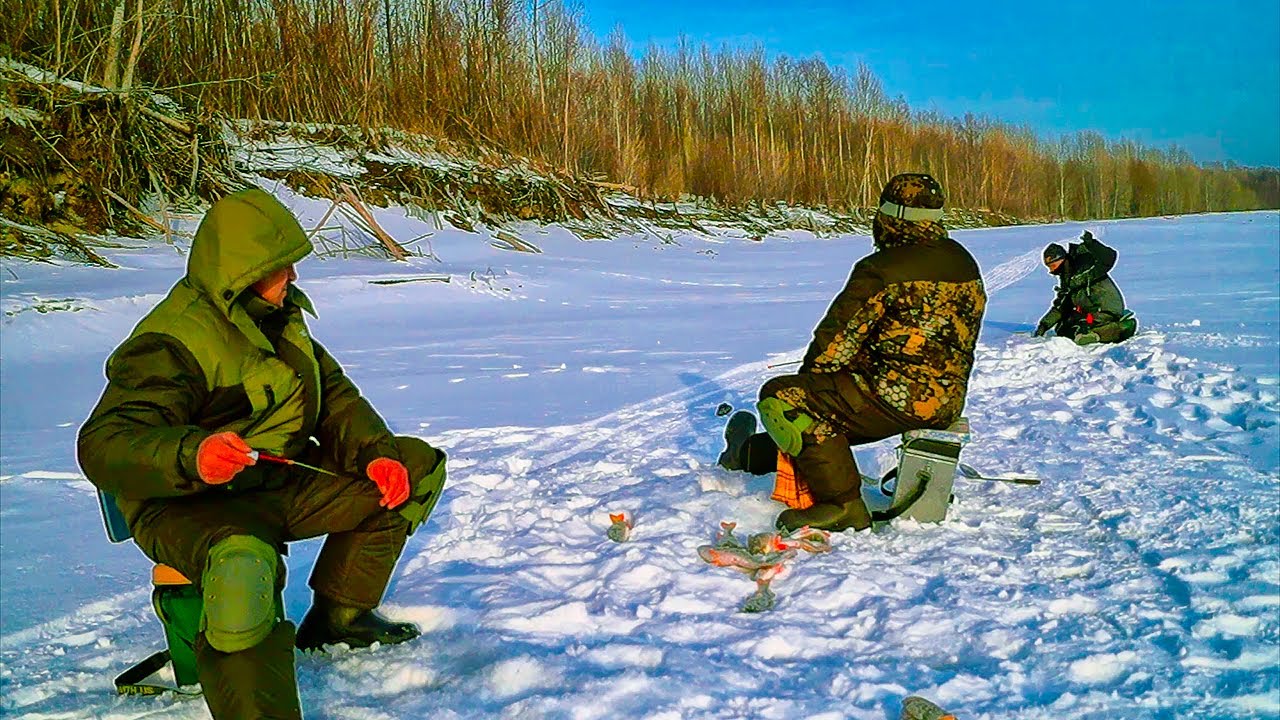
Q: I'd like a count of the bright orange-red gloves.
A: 2